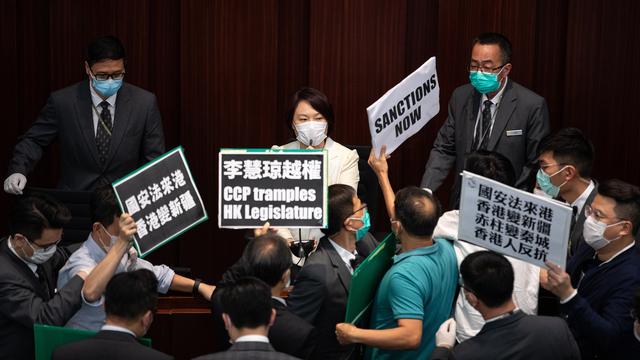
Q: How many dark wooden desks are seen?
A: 1